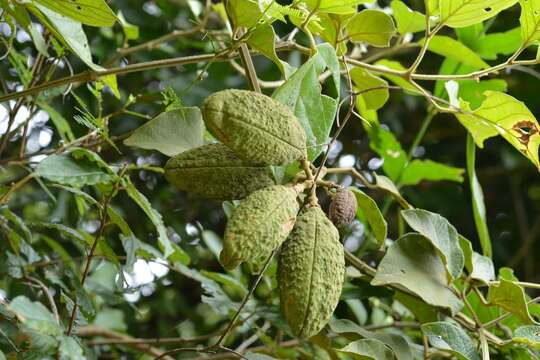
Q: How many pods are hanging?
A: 5